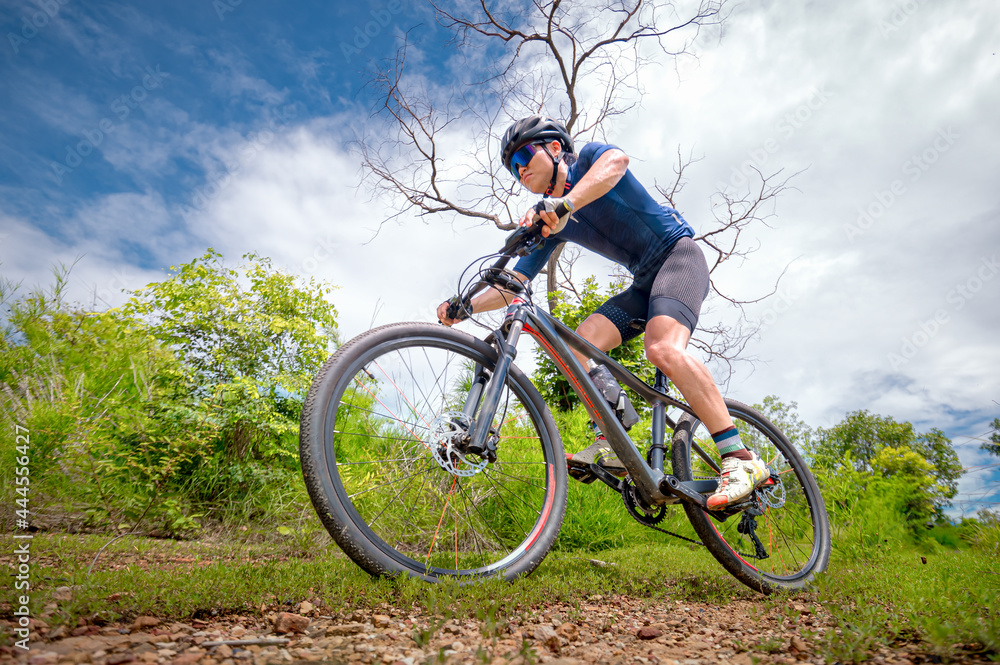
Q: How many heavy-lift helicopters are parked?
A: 0